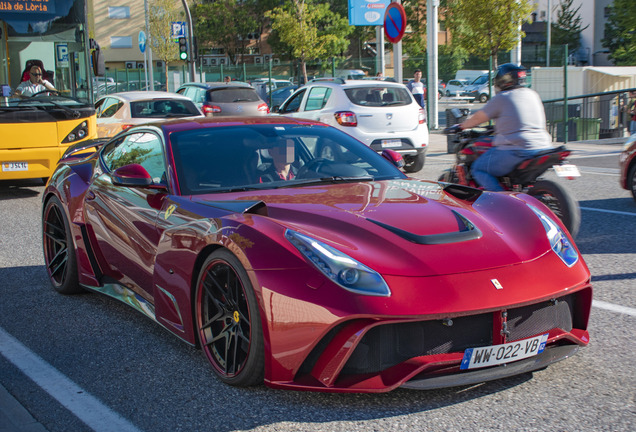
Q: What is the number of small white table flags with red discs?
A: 0